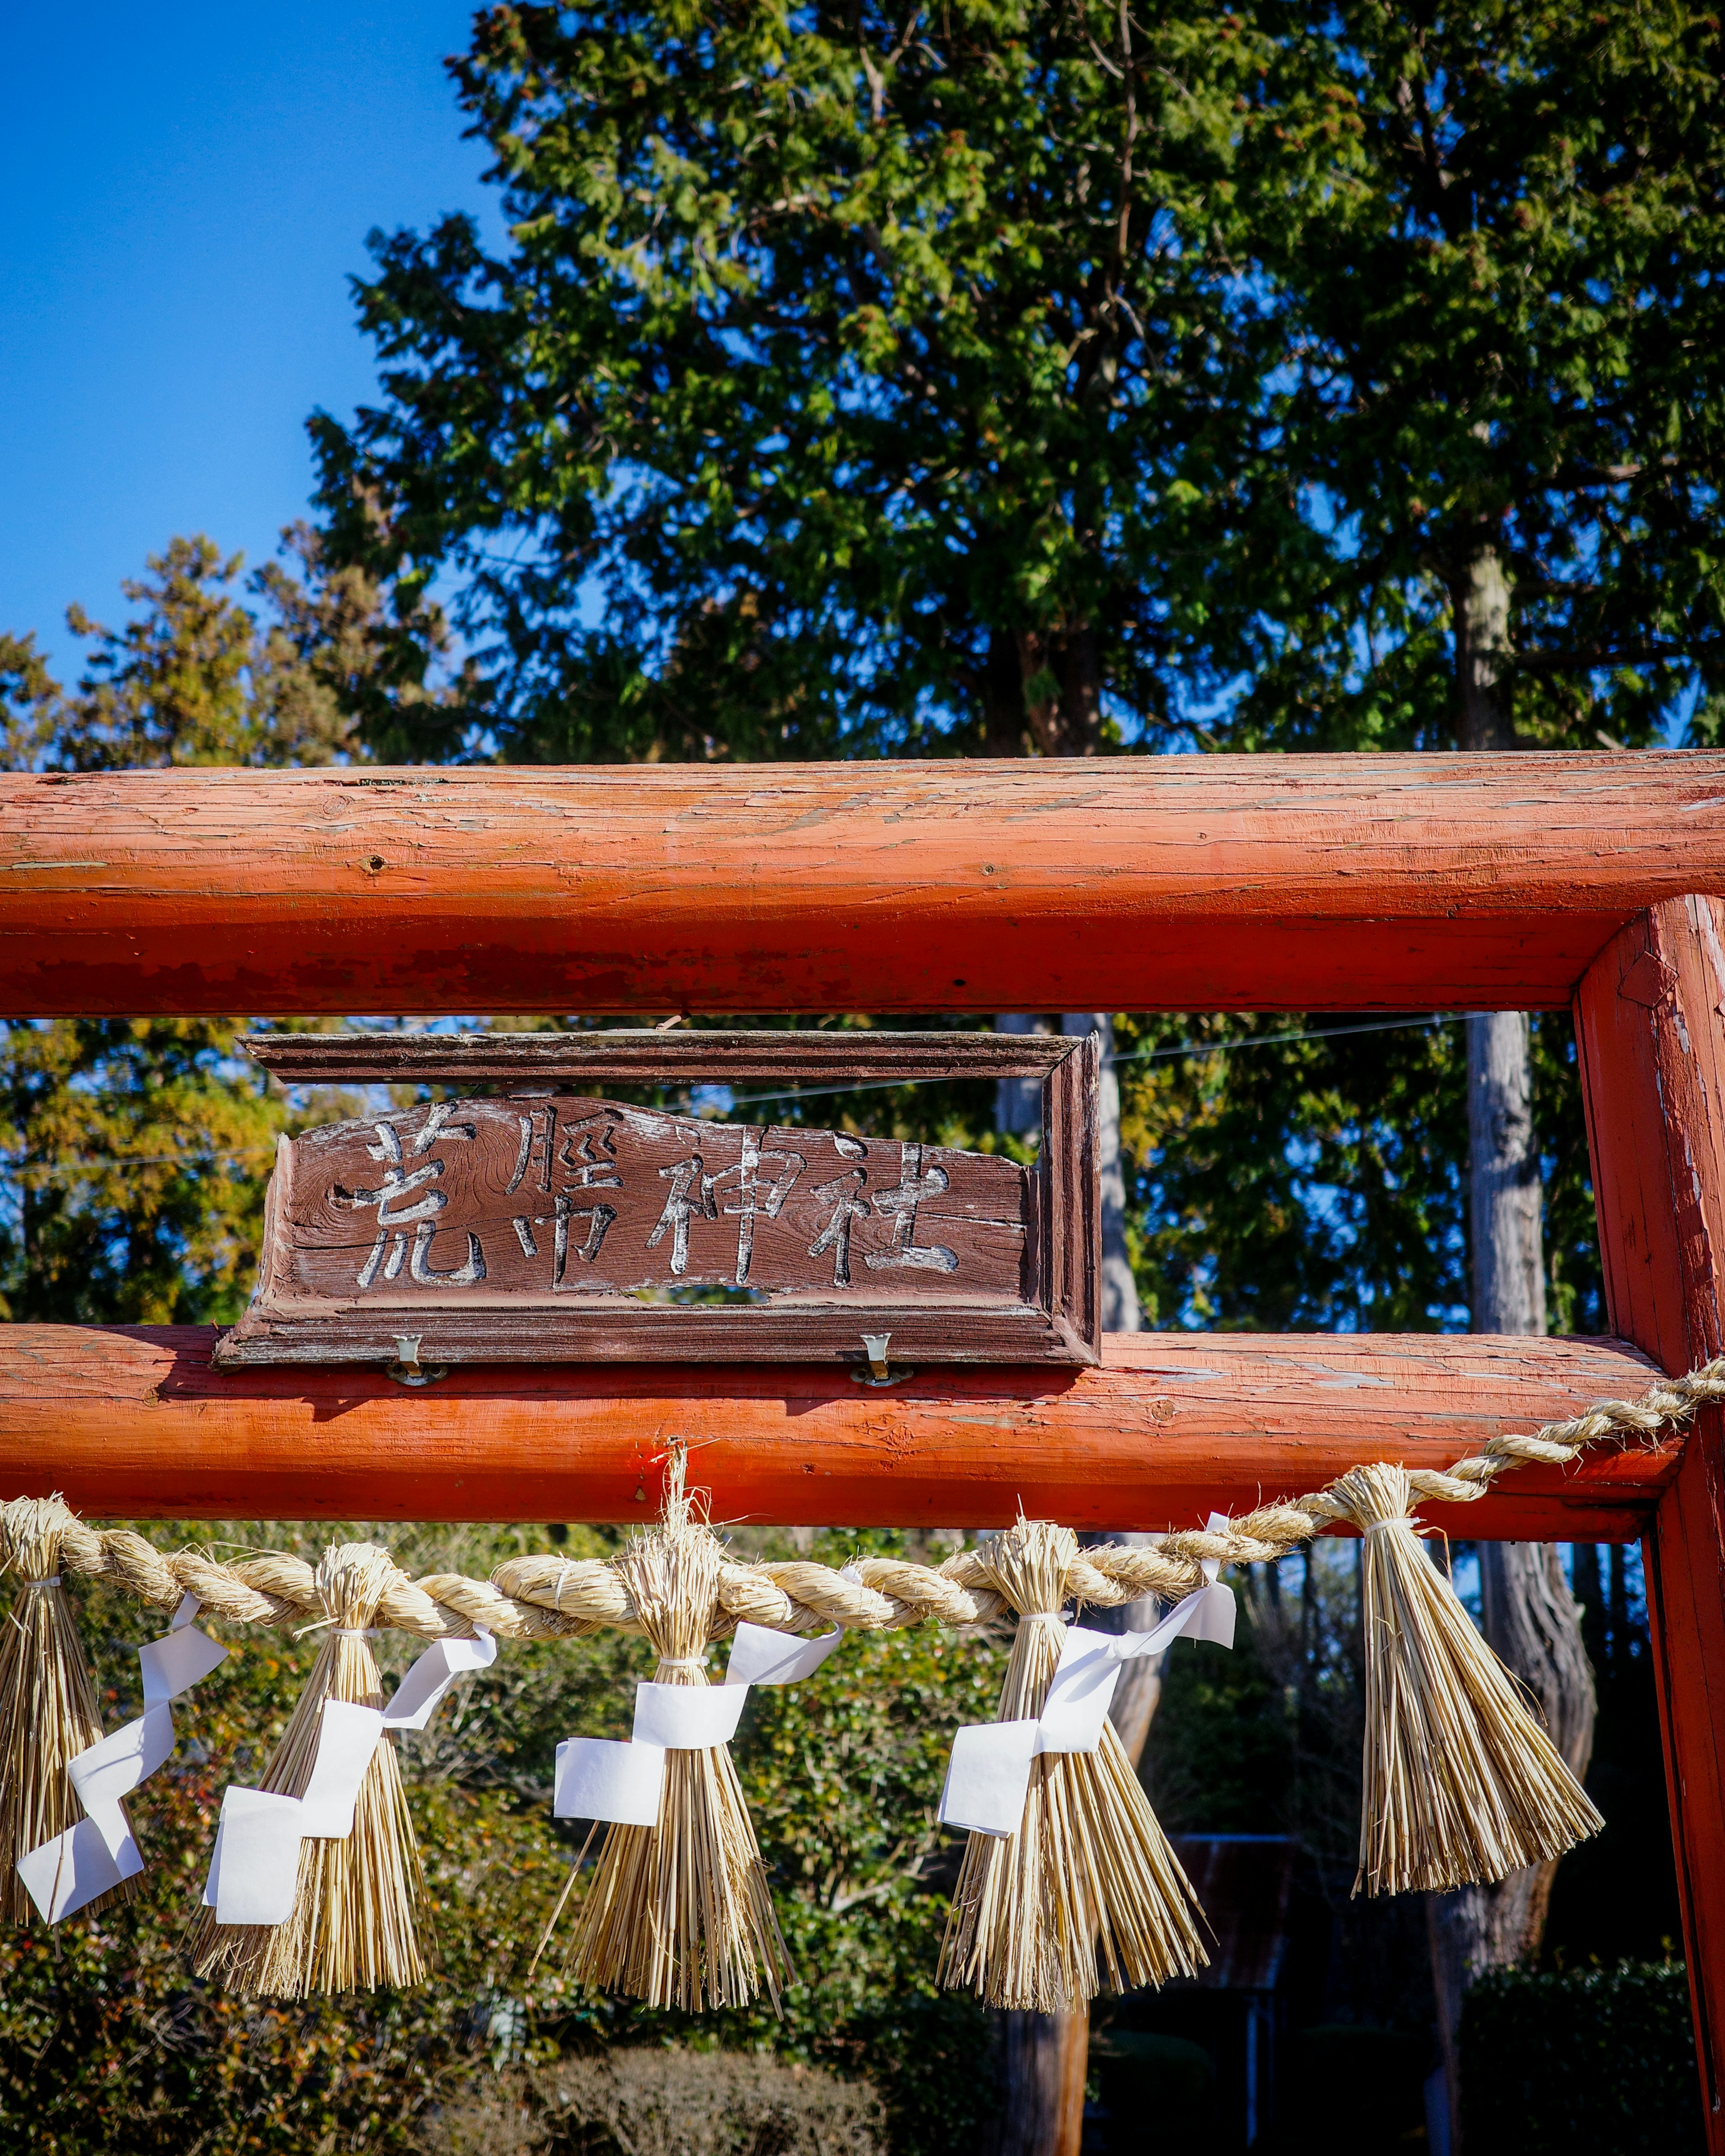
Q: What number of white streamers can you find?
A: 4